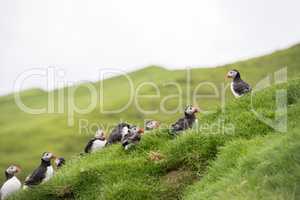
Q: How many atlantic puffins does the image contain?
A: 9